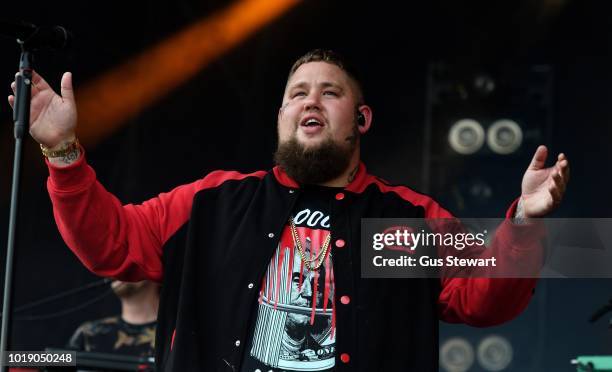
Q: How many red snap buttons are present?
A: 4